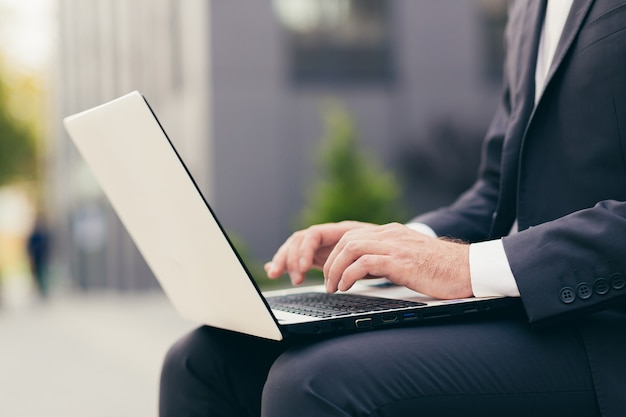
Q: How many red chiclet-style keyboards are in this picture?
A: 0